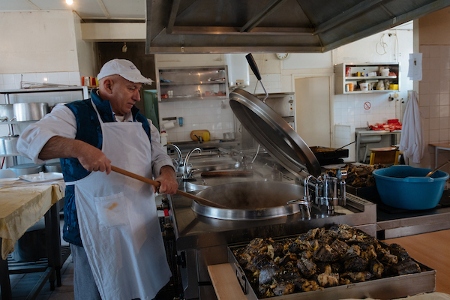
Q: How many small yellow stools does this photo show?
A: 1